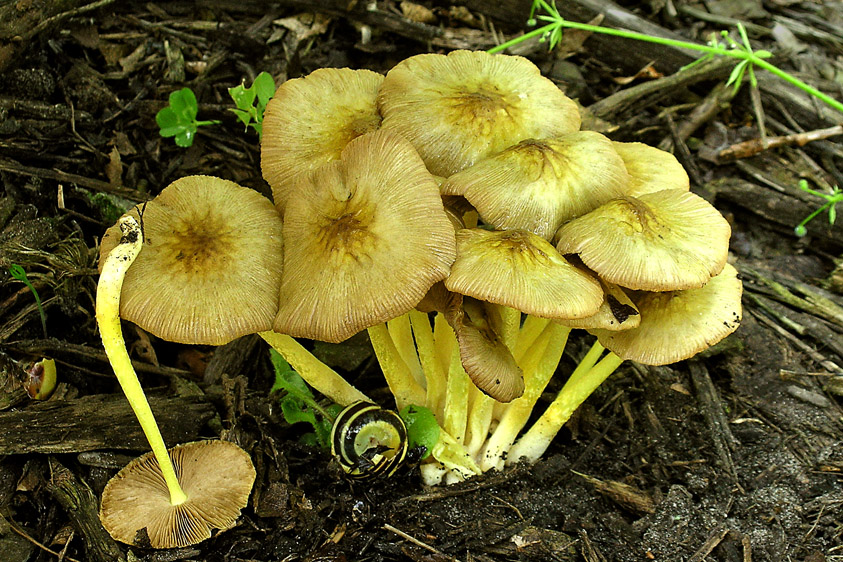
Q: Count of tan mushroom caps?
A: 12